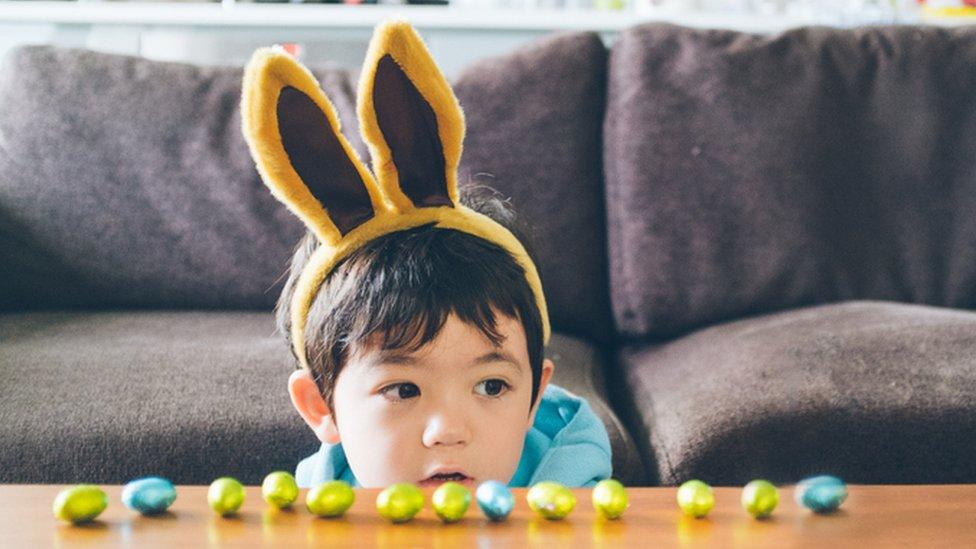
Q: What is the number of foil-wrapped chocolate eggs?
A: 13